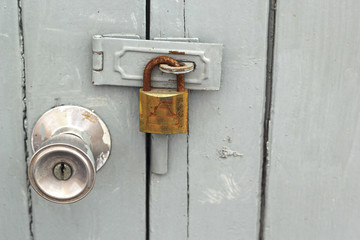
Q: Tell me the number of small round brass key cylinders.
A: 1